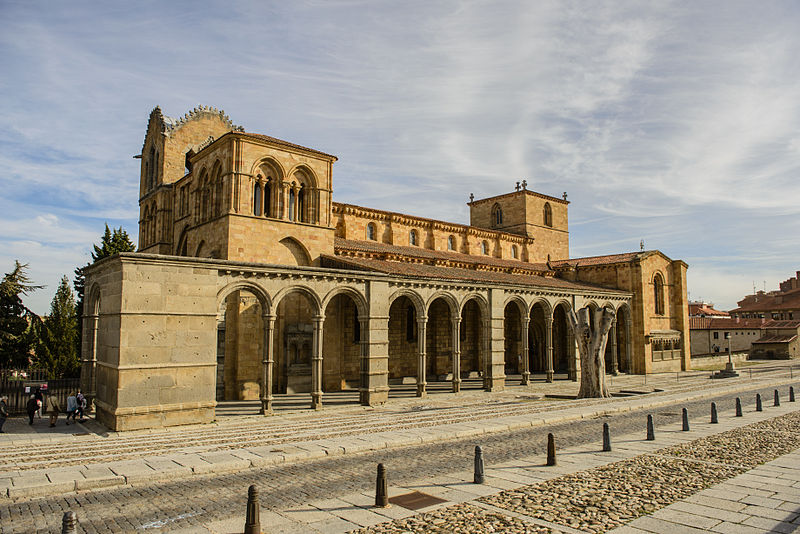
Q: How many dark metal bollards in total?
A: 13